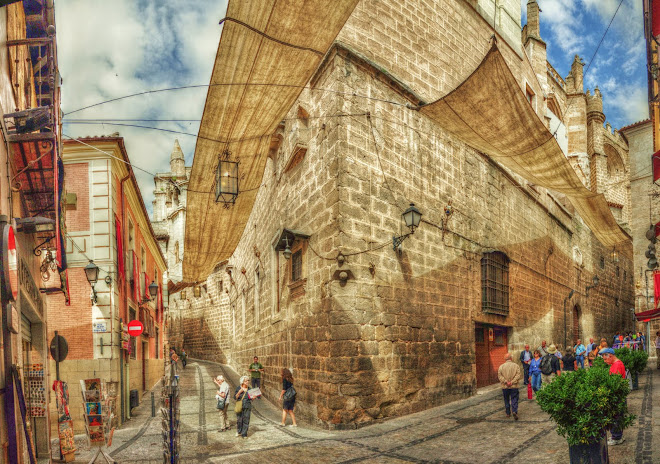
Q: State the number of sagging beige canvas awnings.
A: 2